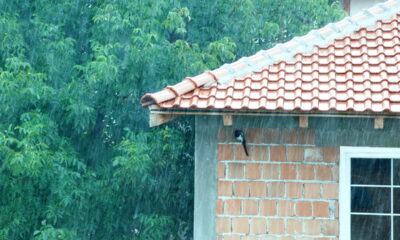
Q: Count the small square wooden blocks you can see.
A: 3